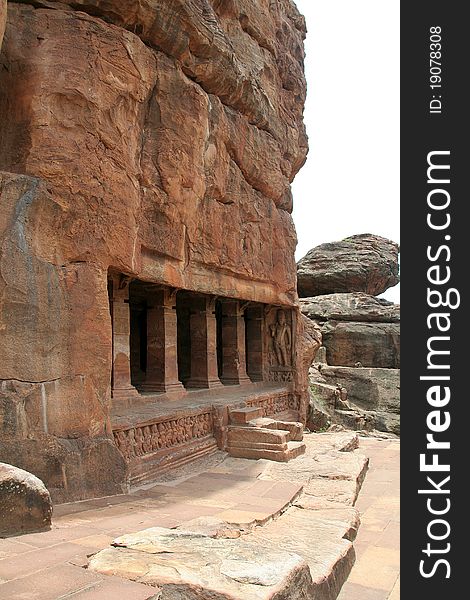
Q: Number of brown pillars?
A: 5